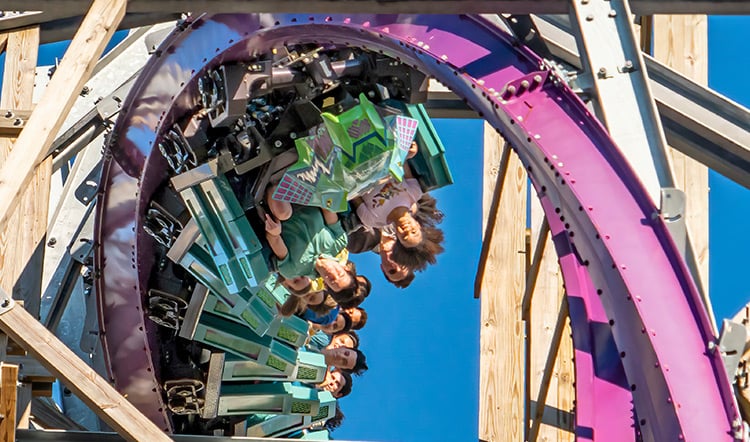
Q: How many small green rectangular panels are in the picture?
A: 9